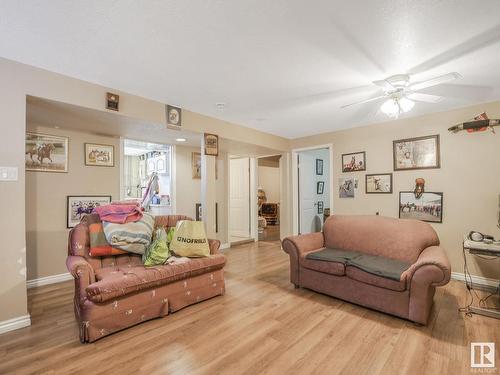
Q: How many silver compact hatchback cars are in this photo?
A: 0